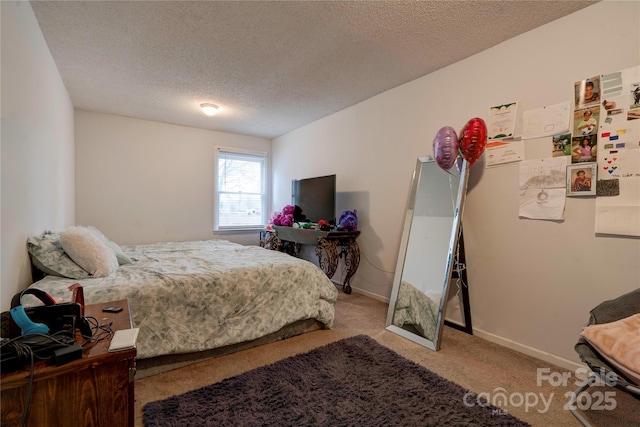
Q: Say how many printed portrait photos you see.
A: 4